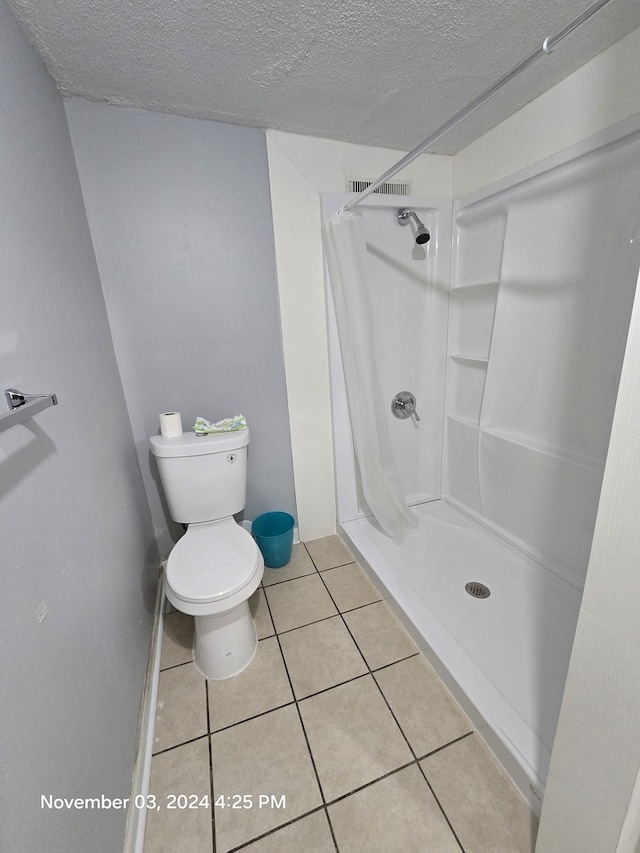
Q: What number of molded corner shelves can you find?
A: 3